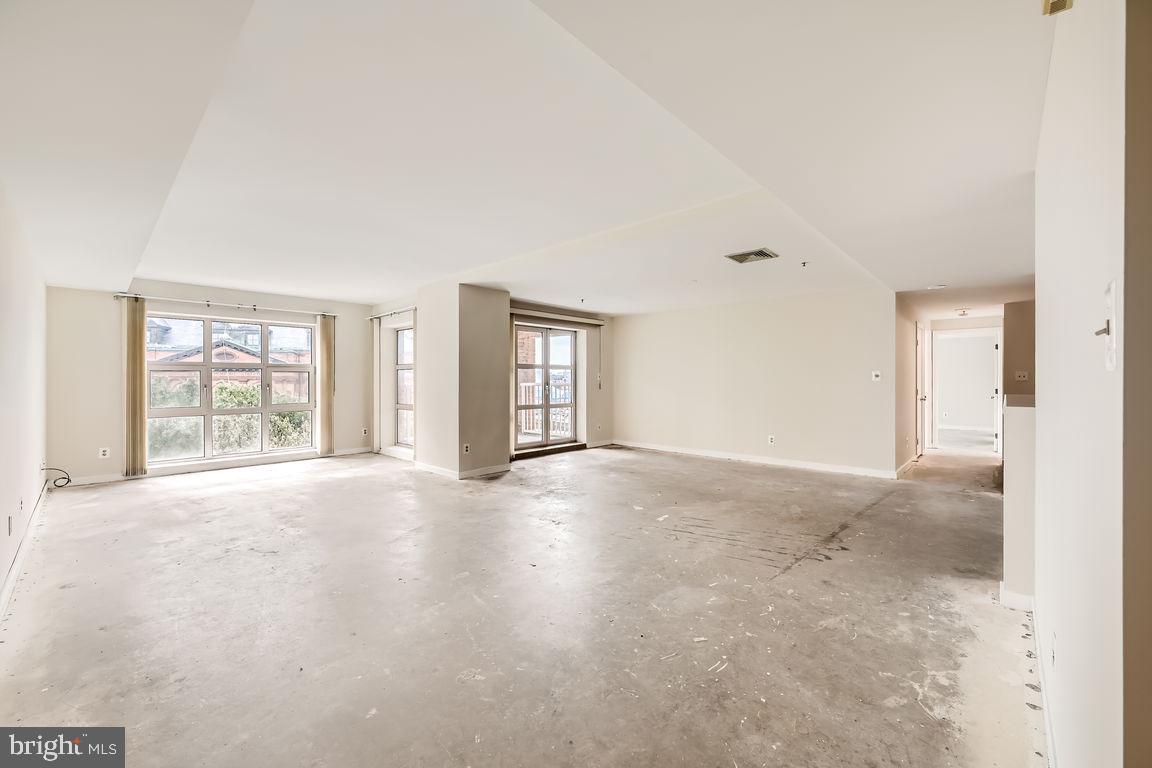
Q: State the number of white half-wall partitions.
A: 1